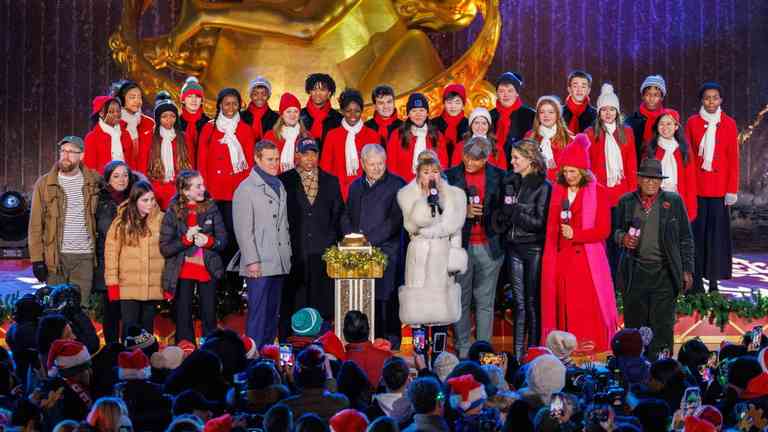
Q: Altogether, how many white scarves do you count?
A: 12